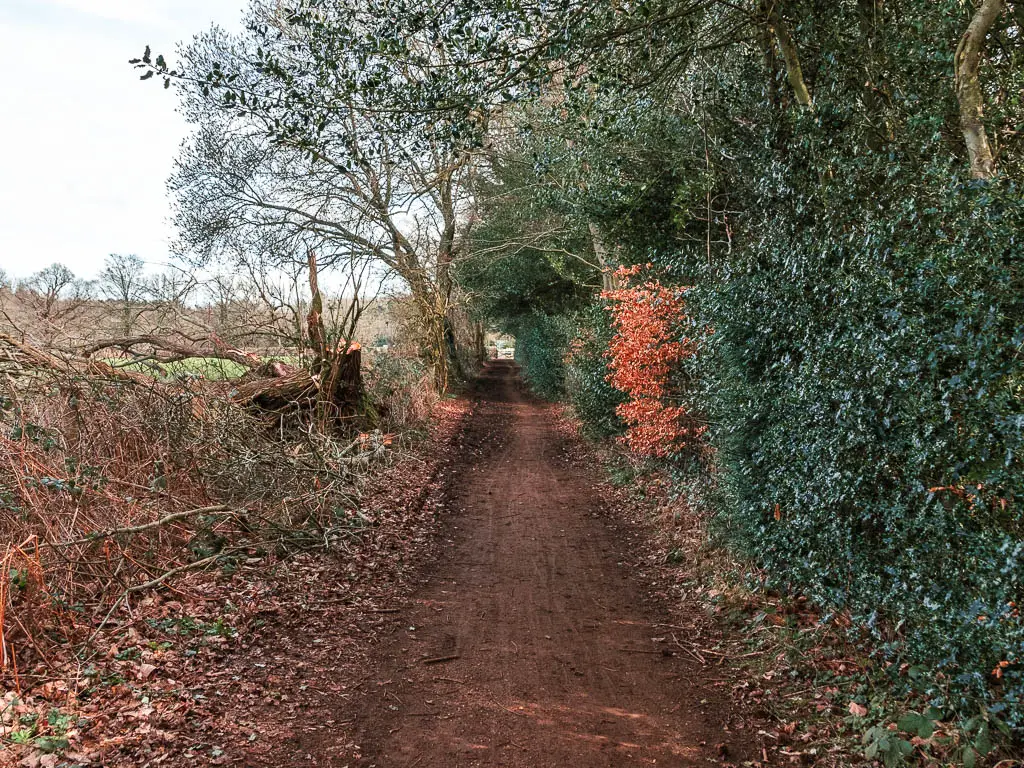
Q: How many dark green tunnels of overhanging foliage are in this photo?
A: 1